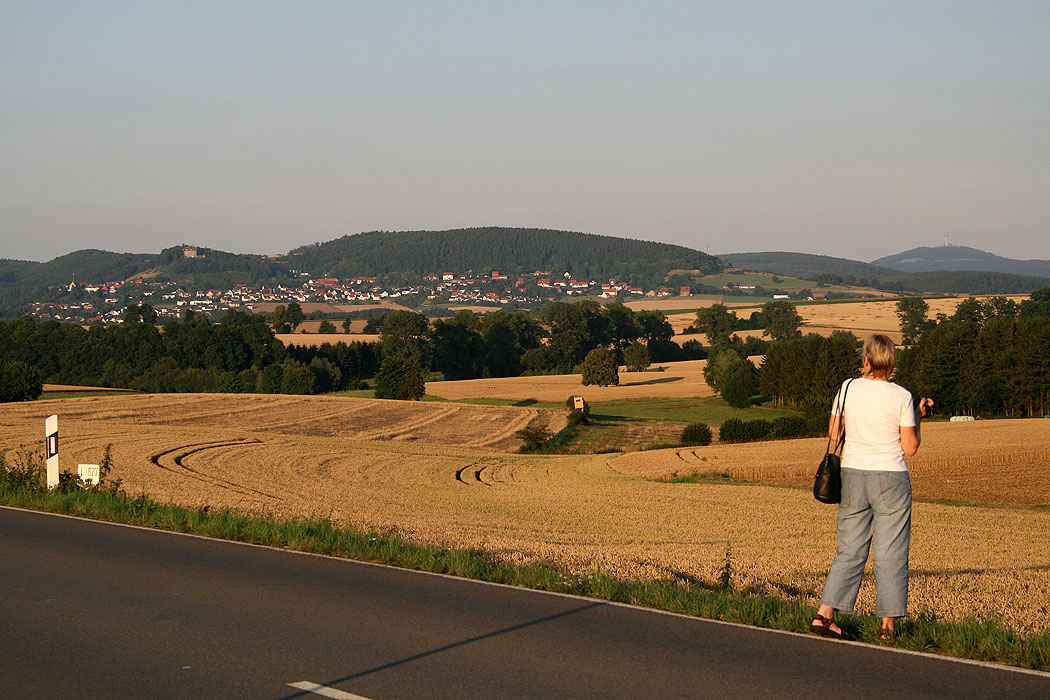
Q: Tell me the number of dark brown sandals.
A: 2